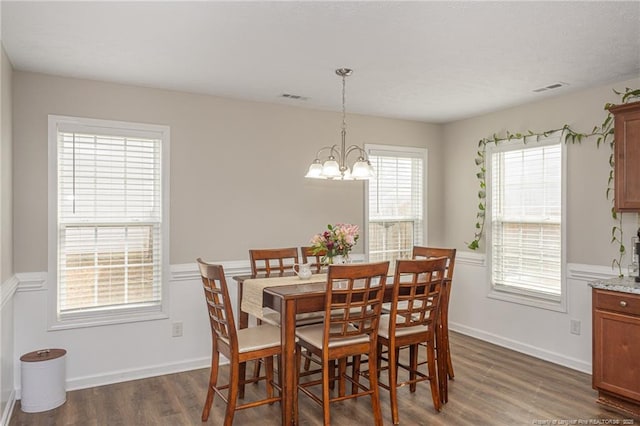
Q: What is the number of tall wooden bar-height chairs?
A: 6